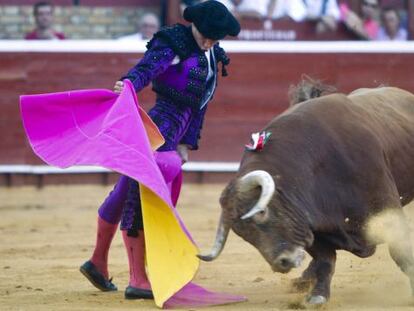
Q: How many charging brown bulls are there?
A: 1